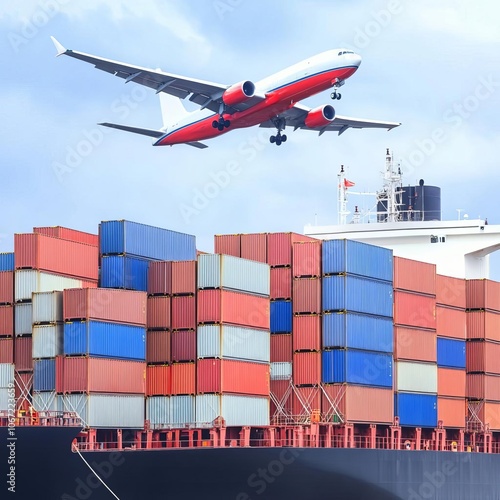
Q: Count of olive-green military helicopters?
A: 0